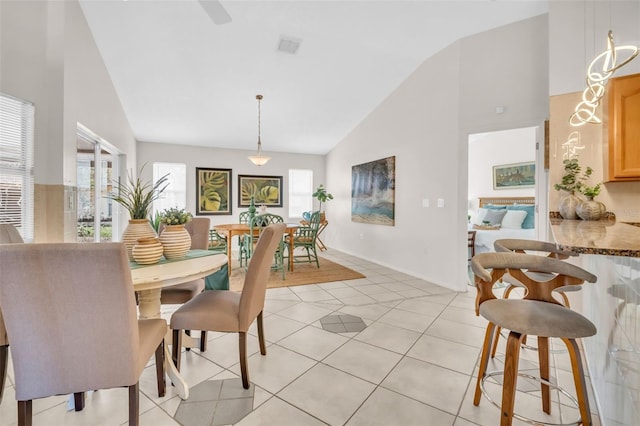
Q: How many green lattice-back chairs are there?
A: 4